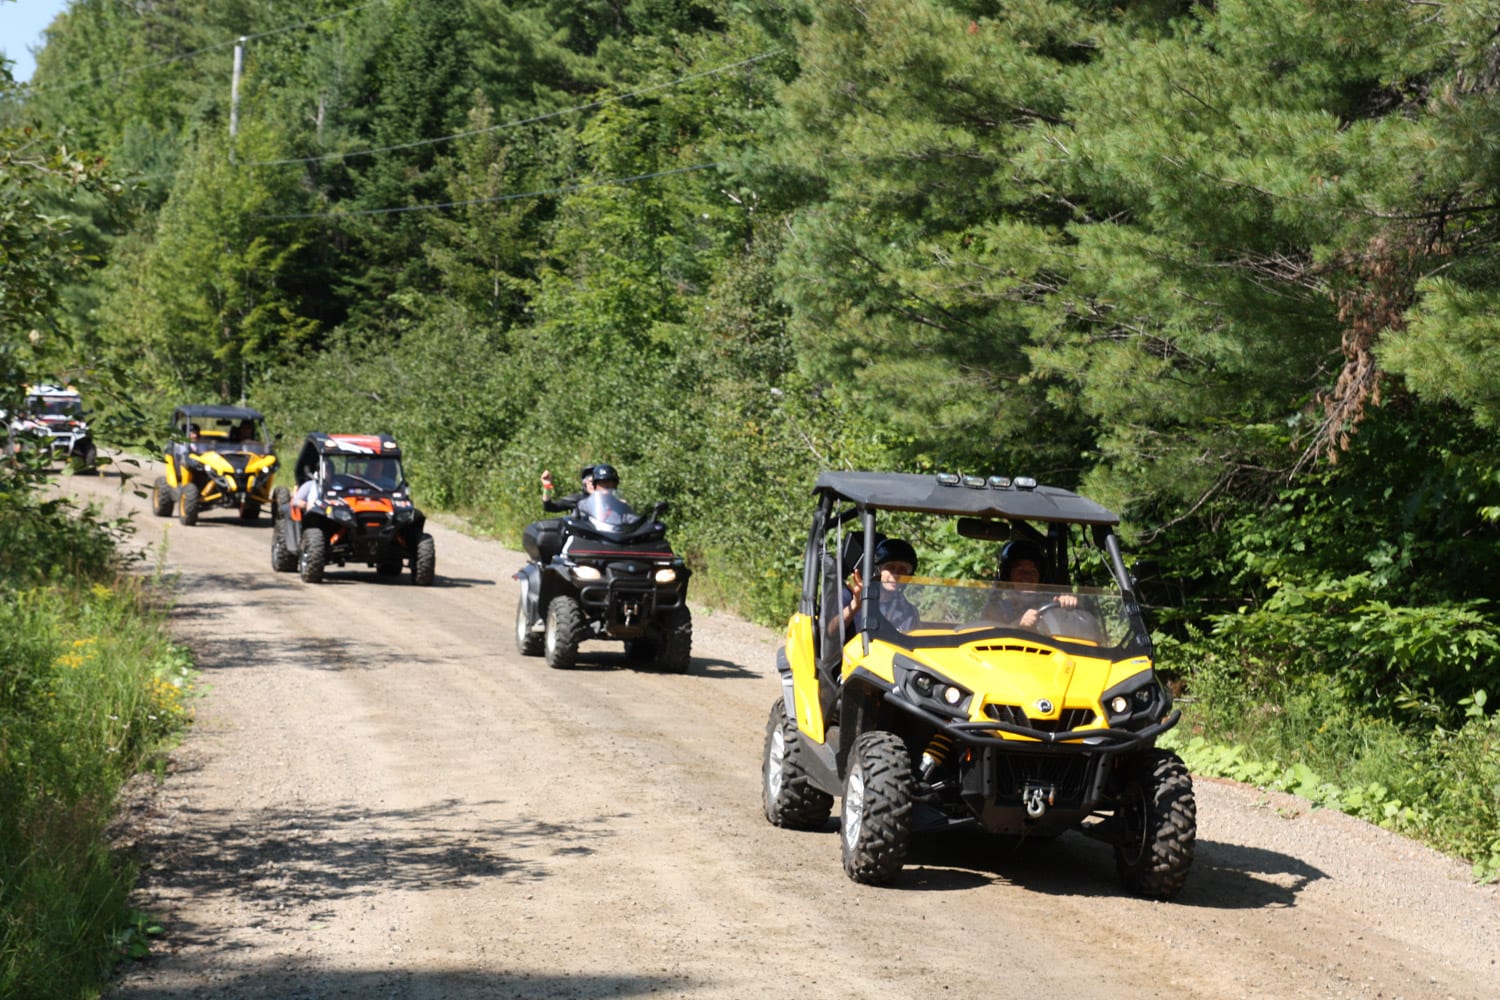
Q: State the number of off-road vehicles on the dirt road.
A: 5